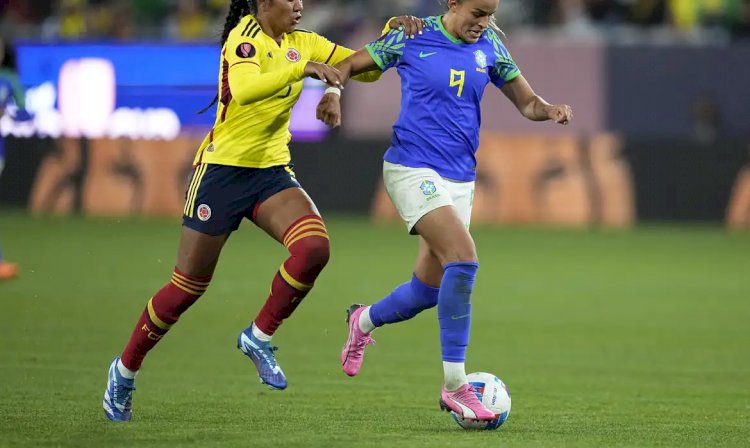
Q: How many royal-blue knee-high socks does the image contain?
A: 2